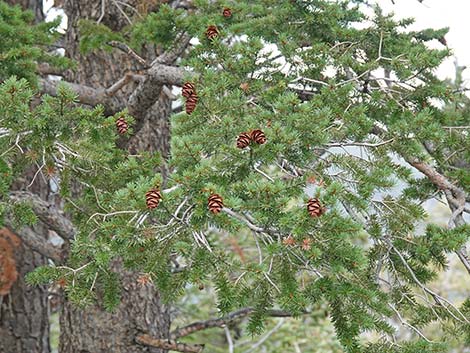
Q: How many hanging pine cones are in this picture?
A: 10